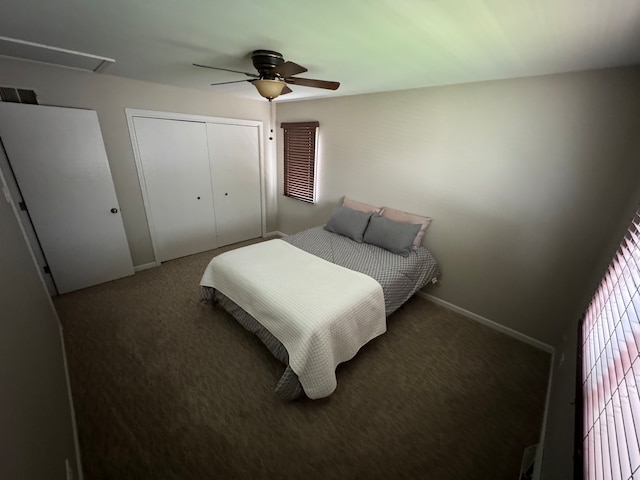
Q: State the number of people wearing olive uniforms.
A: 0